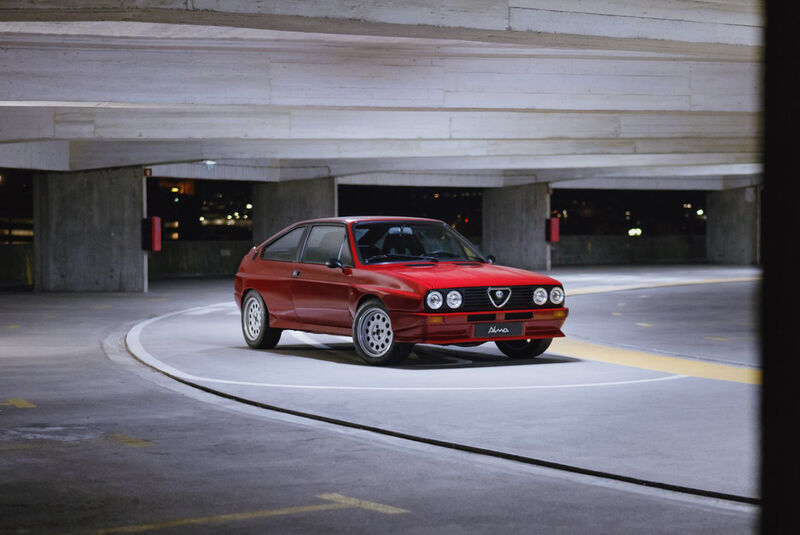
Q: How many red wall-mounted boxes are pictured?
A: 2